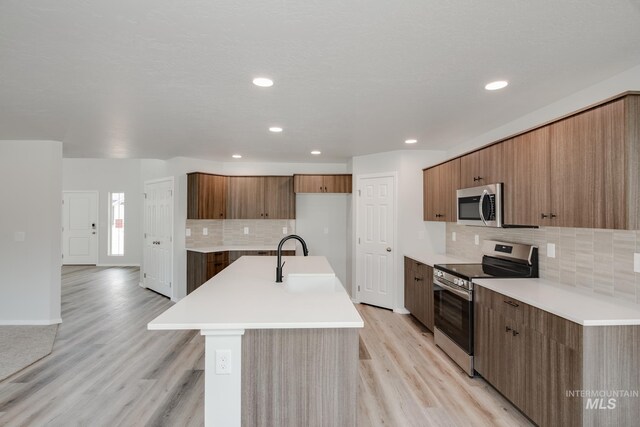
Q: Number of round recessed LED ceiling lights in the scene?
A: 6